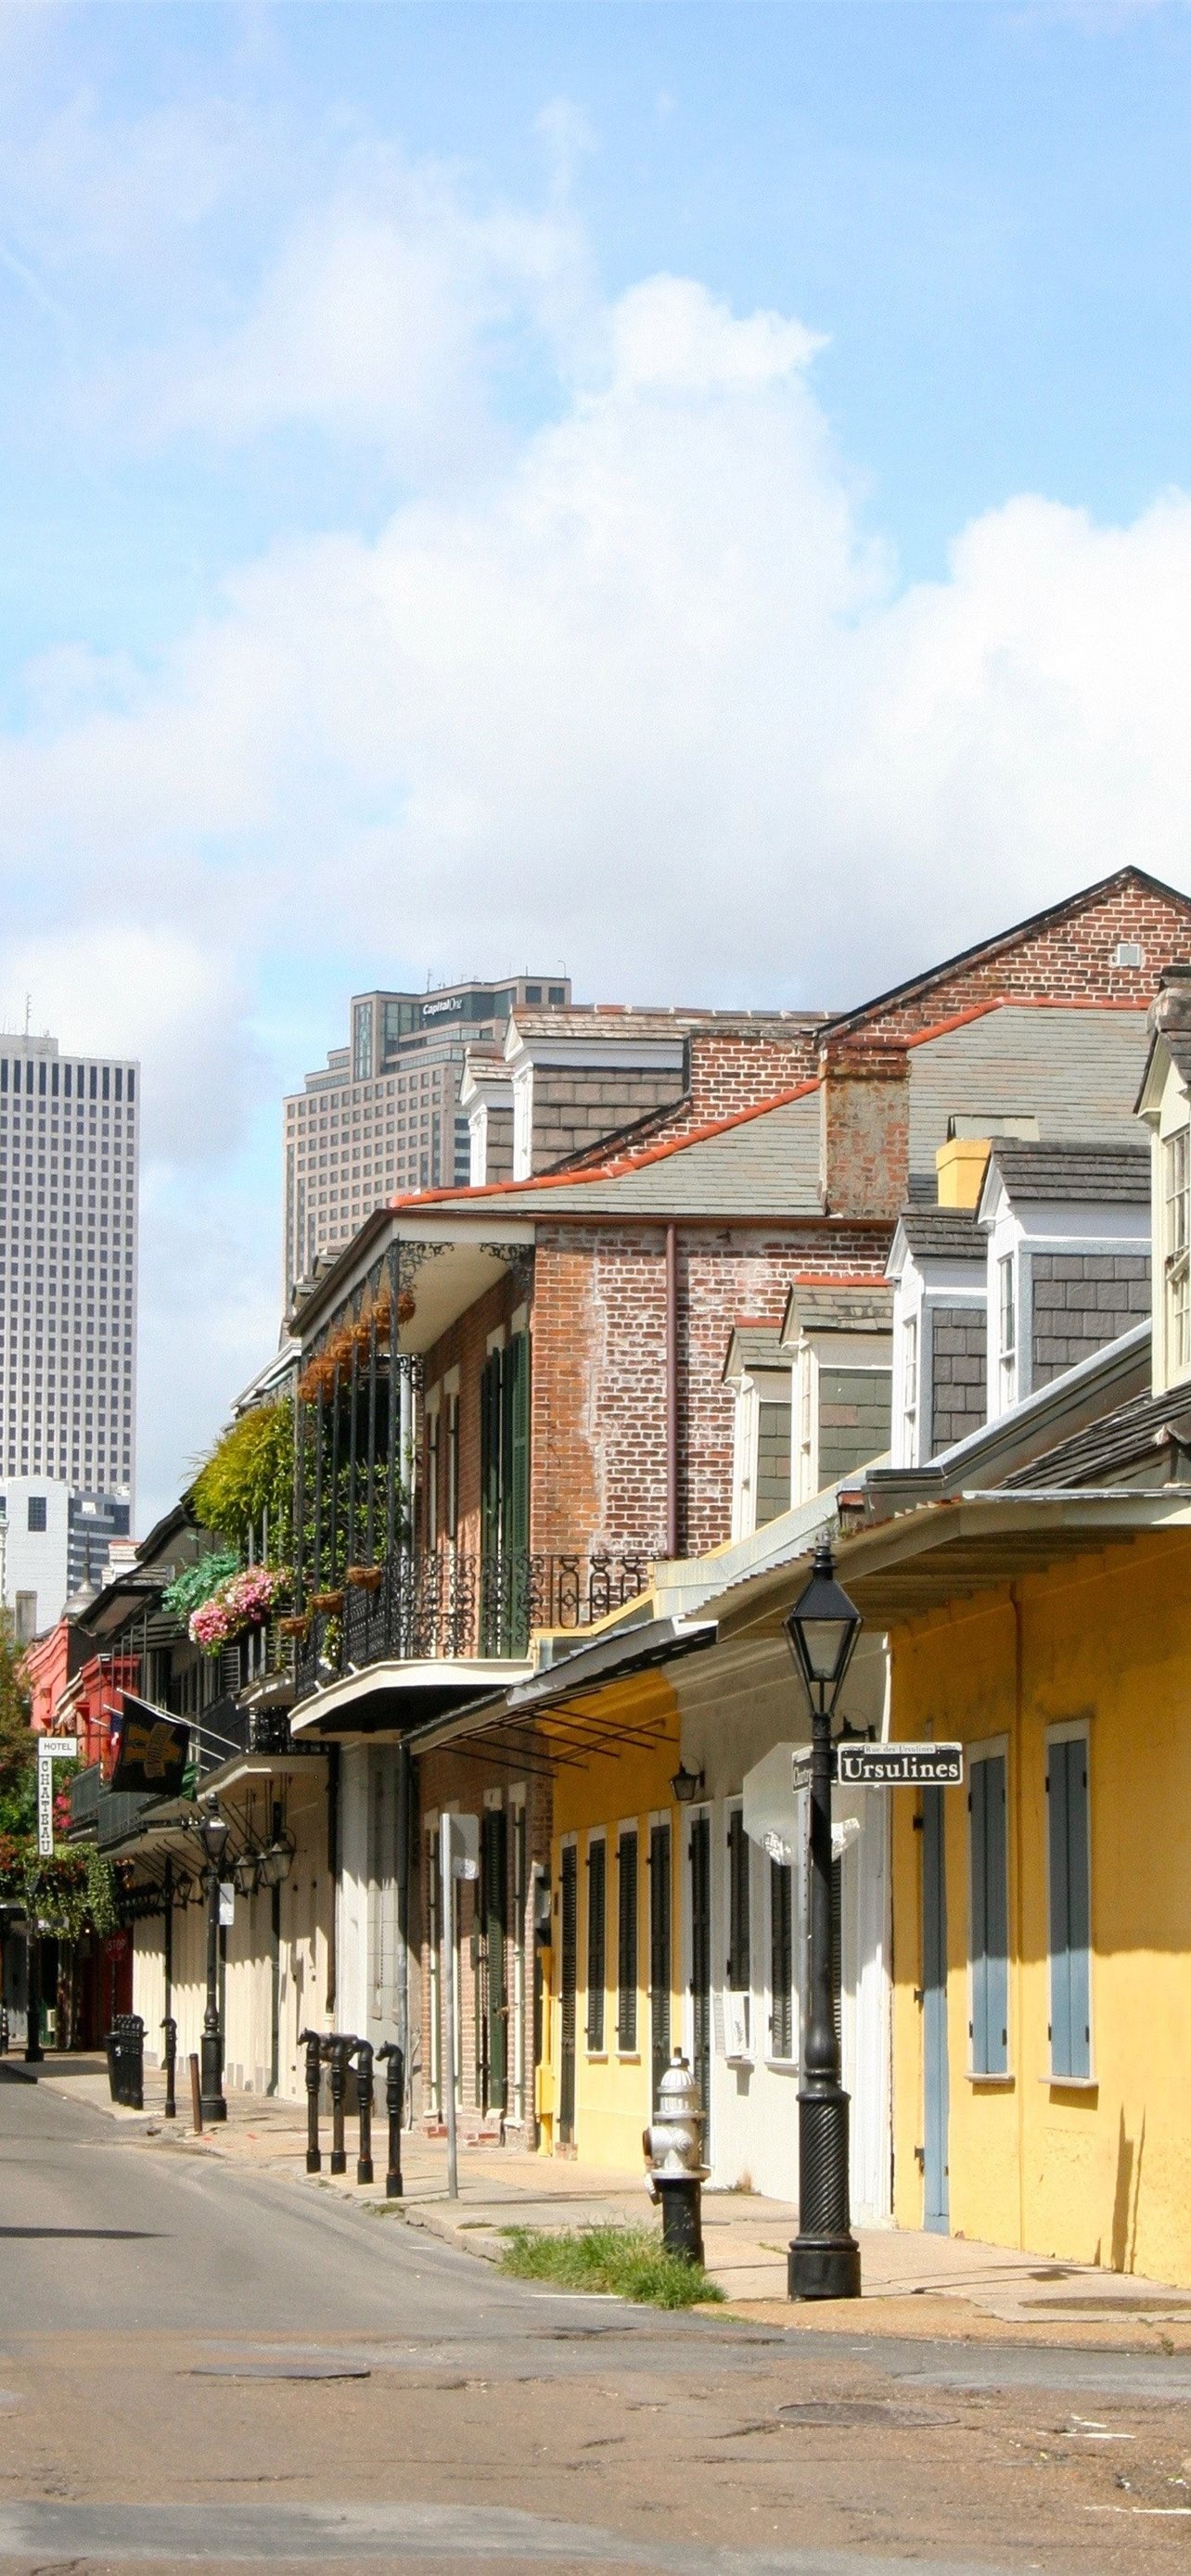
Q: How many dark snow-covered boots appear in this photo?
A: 0